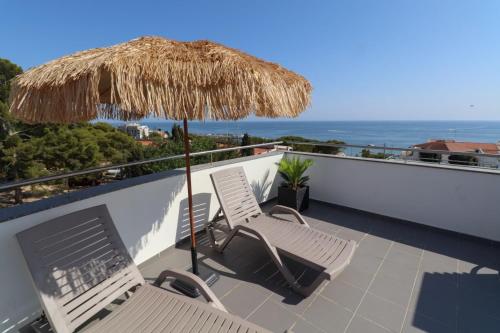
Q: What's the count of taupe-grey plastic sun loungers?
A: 2